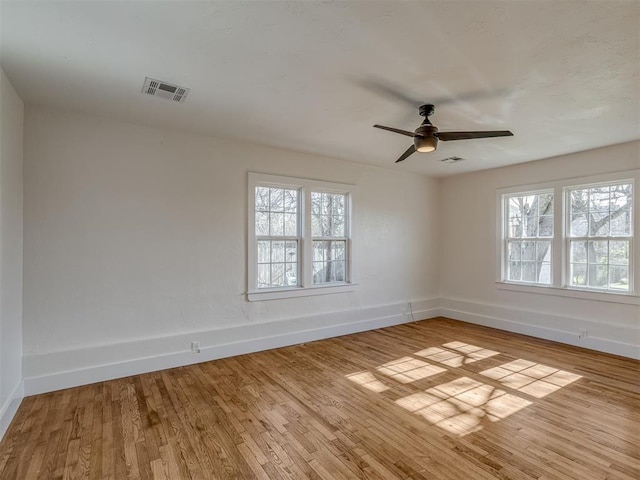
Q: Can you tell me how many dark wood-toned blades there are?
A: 3